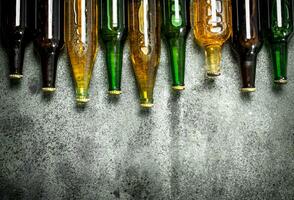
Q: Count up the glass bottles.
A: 9